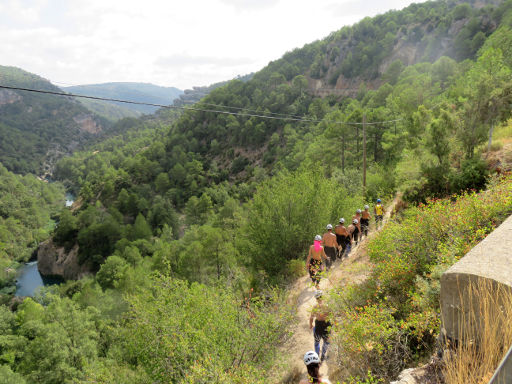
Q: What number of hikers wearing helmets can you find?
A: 9